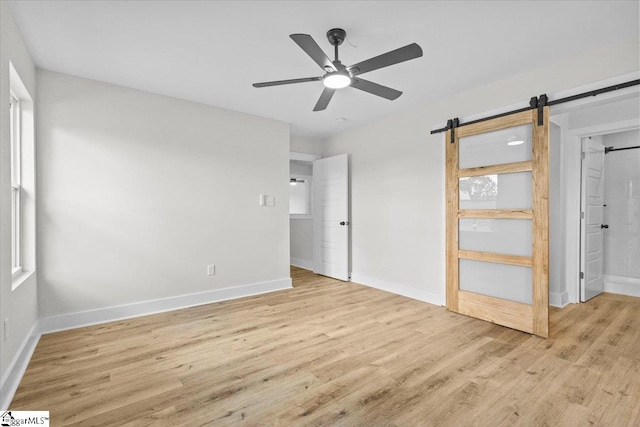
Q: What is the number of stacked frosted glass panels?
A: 4